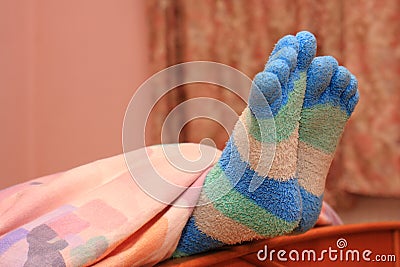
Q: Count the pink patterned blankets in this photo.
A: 1